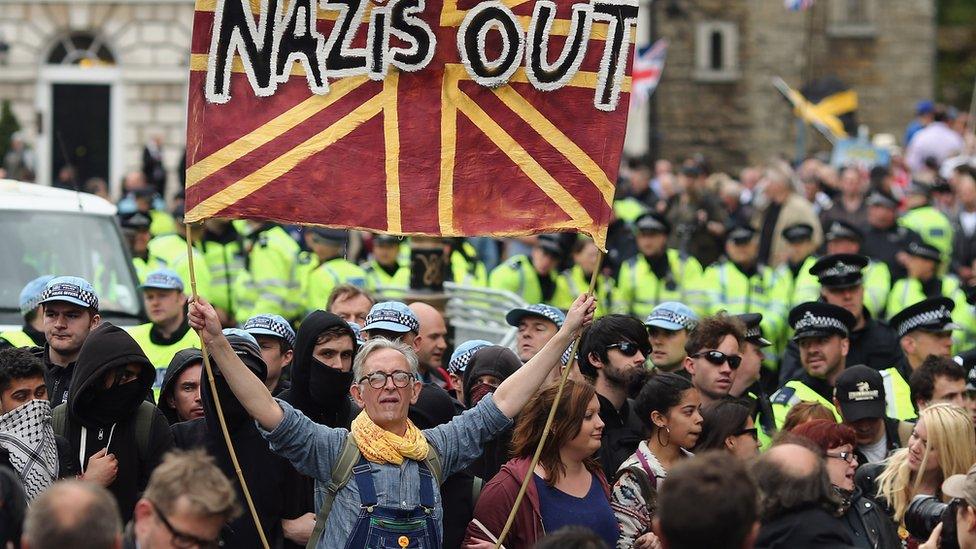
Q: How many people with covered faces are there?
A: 5